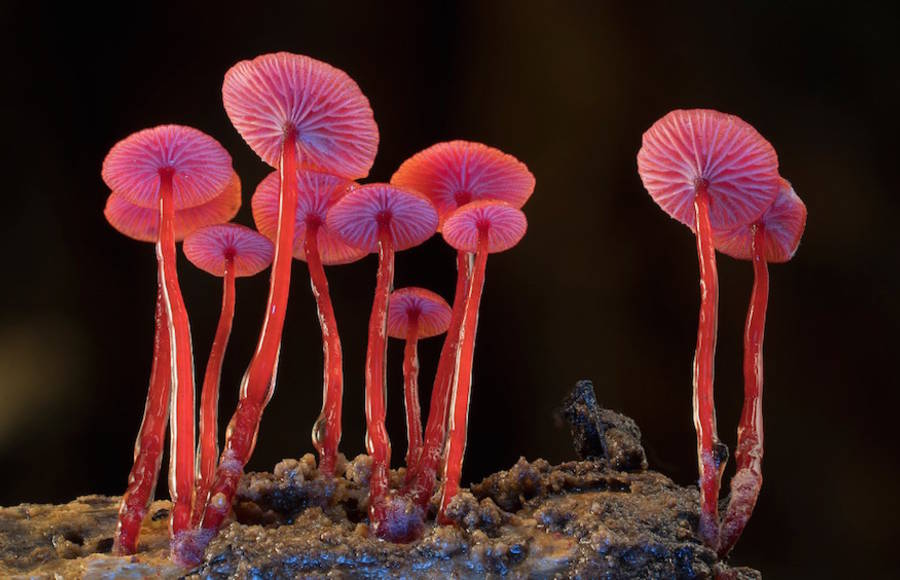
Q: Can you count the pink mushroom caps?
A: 11